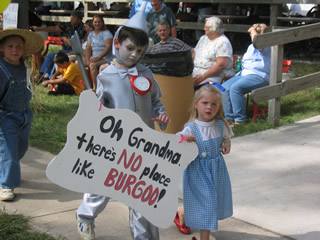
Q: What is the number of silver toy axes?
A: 1